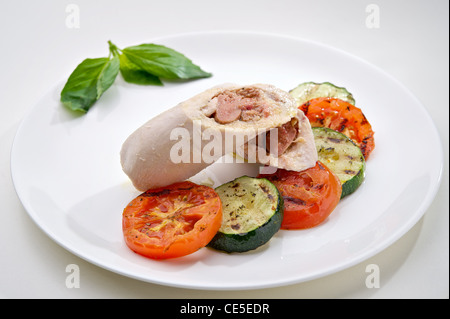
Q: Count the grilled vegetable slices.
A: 6